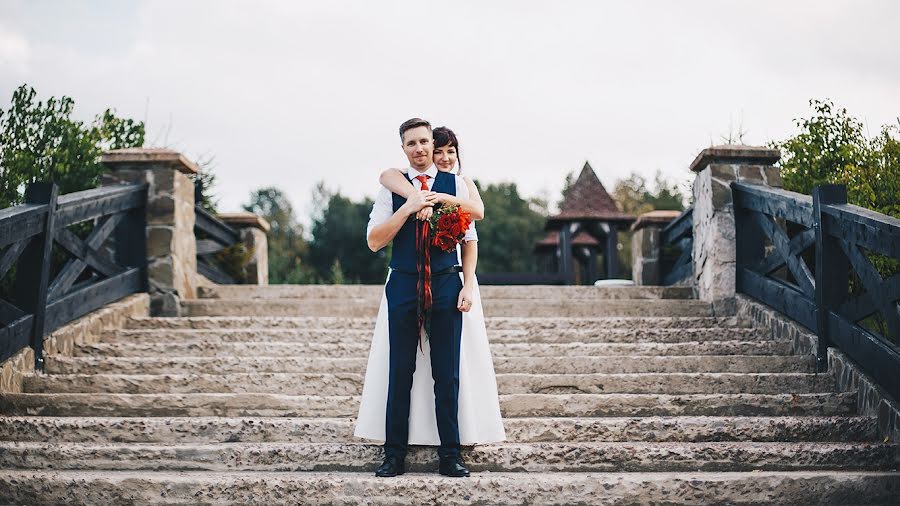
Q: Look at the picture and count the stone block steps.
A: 11